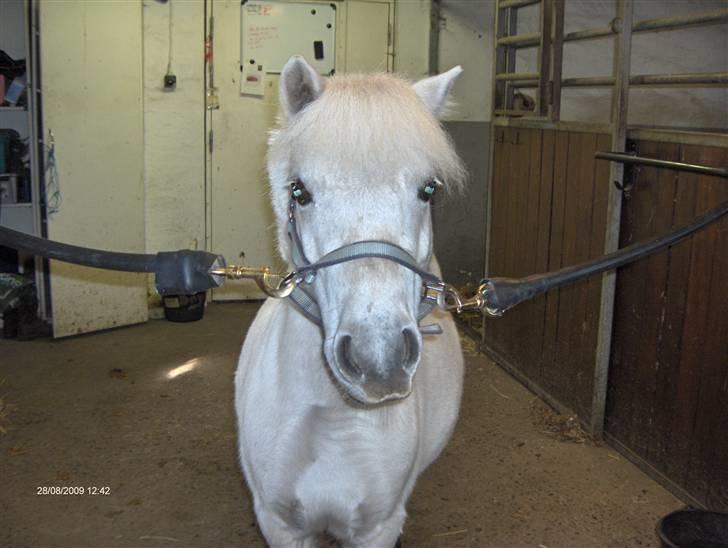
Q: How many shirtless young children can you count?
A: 0